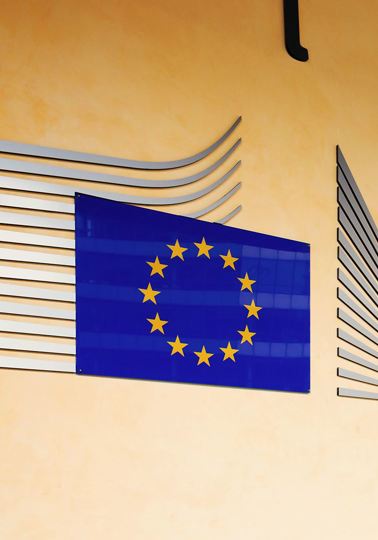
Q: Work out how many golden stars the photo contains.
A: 12